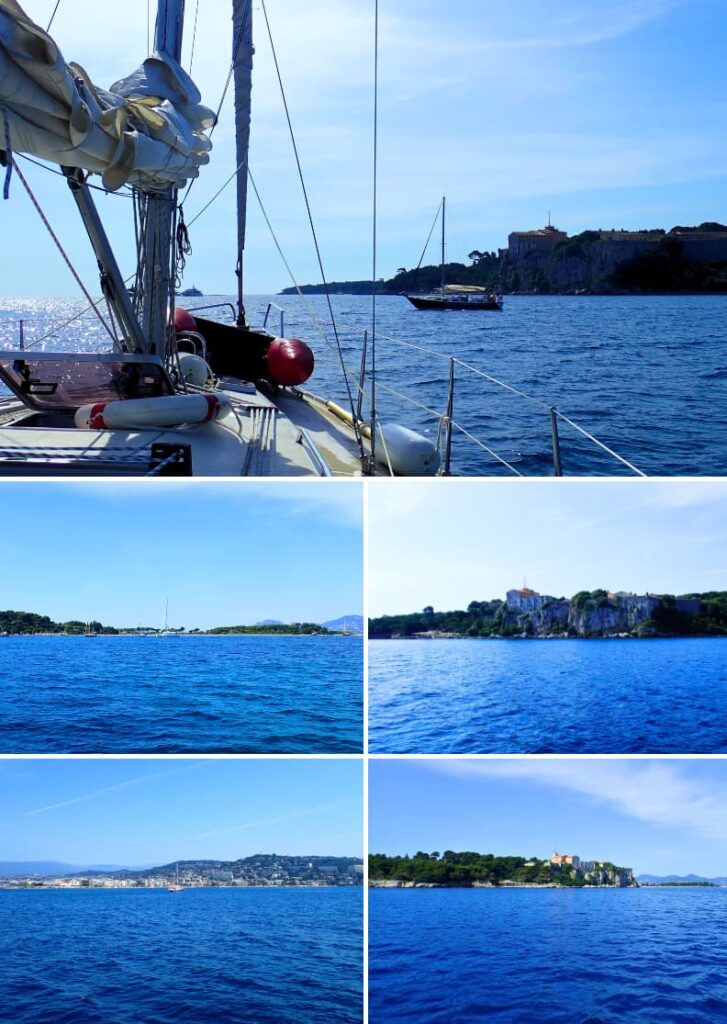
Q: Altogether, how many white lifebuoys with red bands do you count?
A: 1